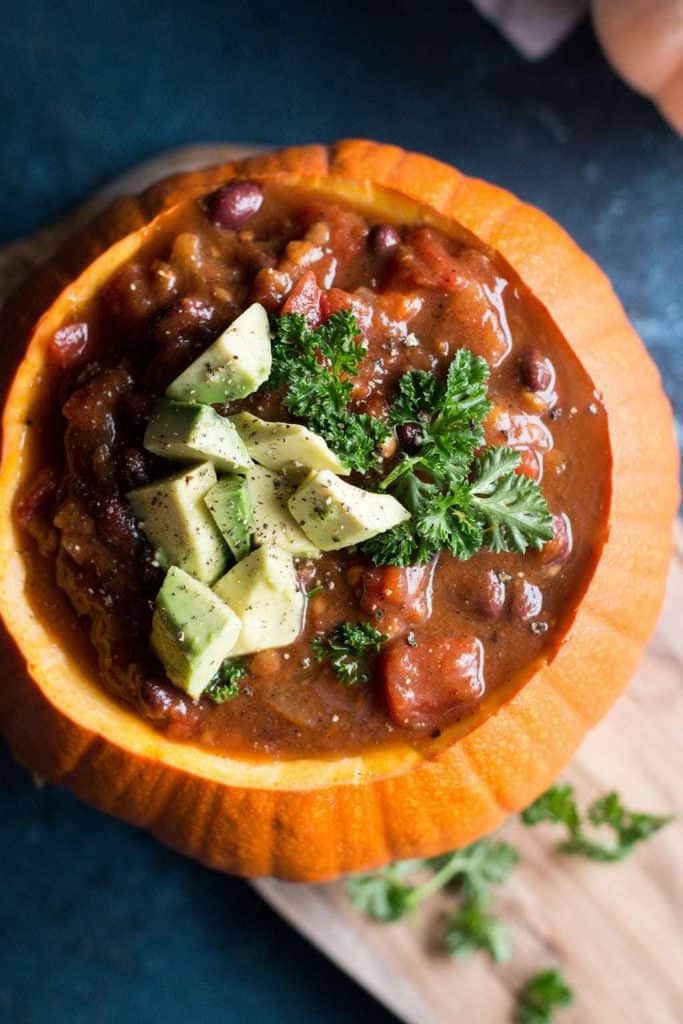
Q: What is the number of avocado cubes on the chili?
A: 9